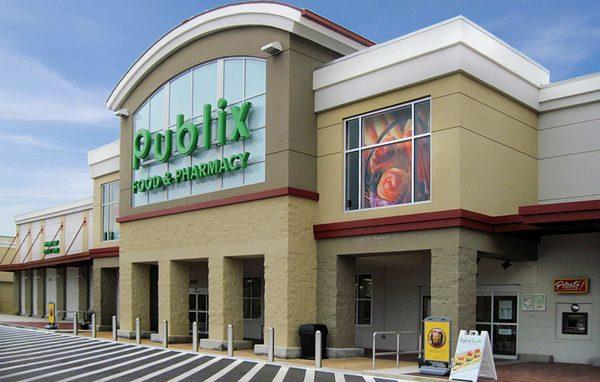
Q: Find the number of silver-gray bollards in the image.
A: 9